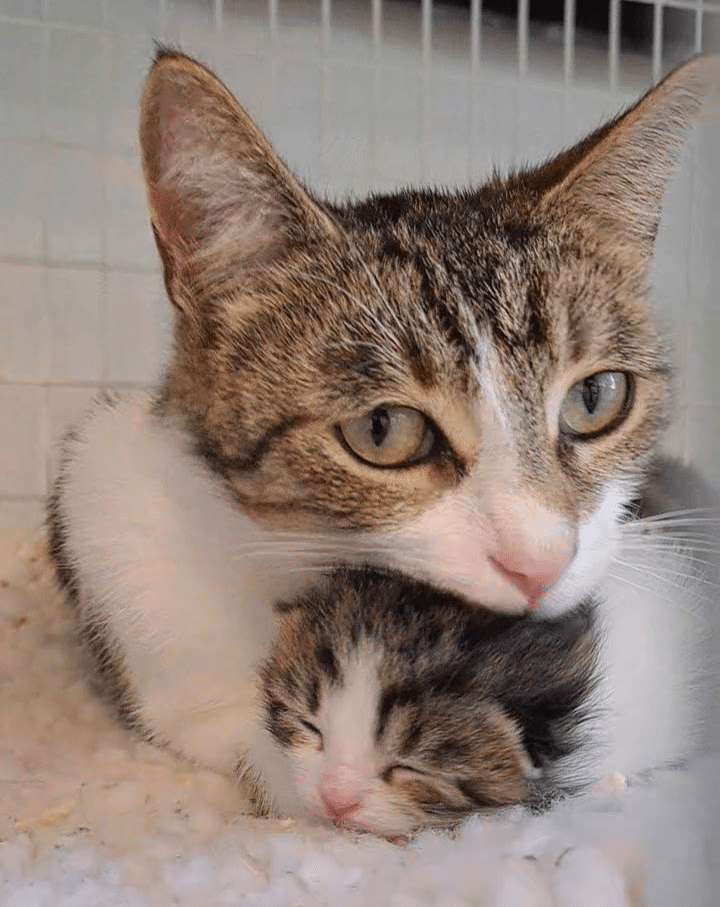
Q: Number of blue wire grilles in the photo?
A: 0